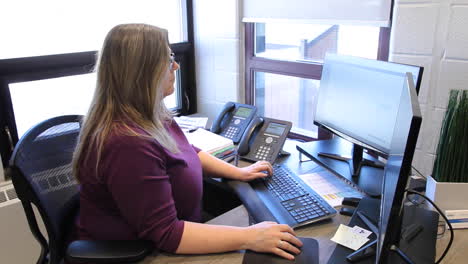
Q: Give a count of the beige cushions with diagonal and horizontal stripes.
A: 0